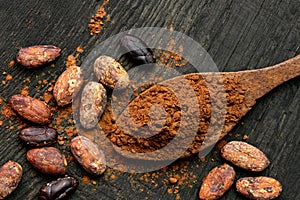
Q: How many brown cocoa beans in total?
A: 11